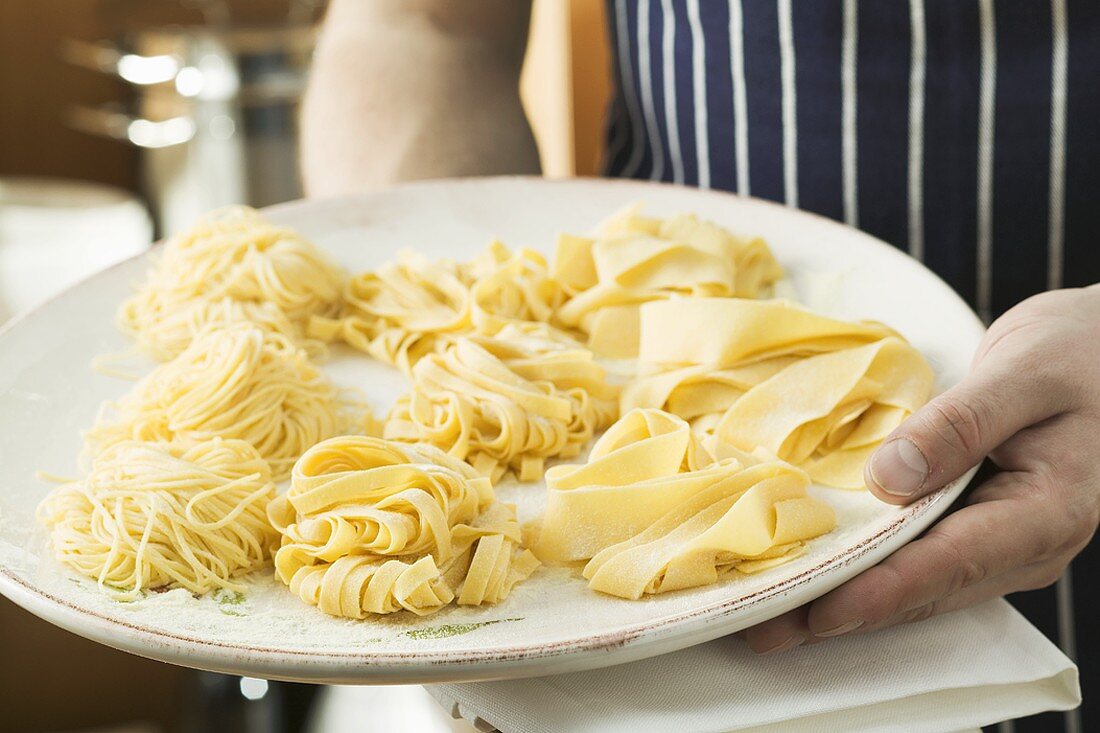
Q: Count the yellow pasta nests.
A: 9